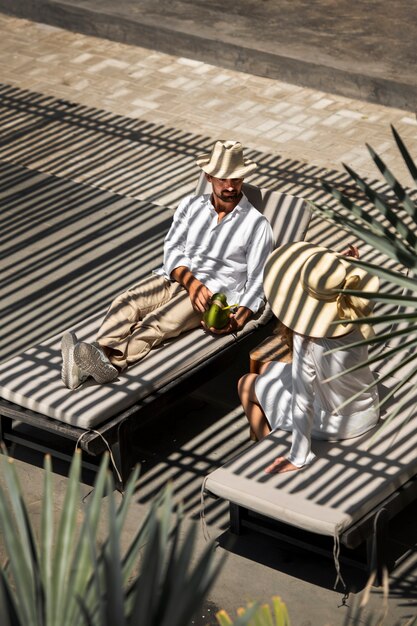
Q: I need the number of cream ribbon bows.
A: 1